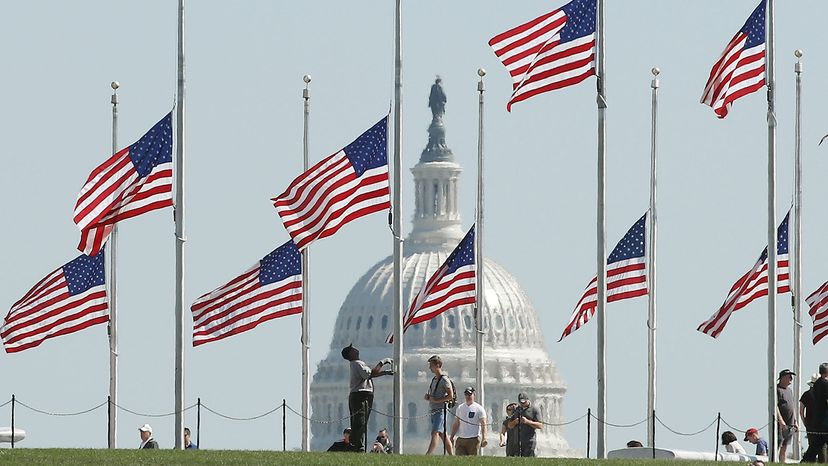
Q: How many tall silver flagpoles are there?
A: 9